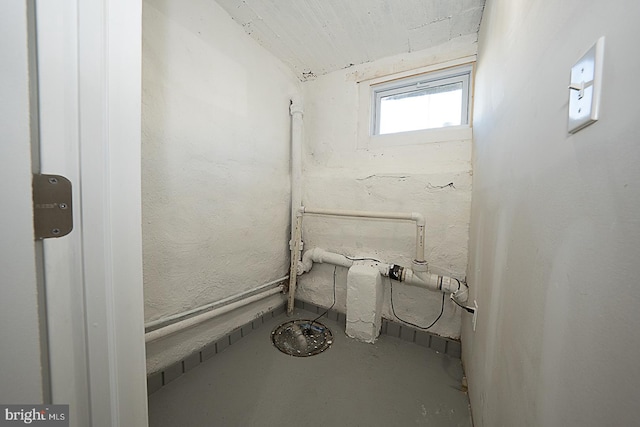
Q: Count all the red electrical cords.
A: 0